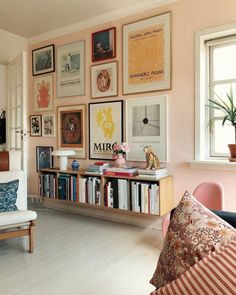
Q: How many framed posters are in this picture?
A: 12